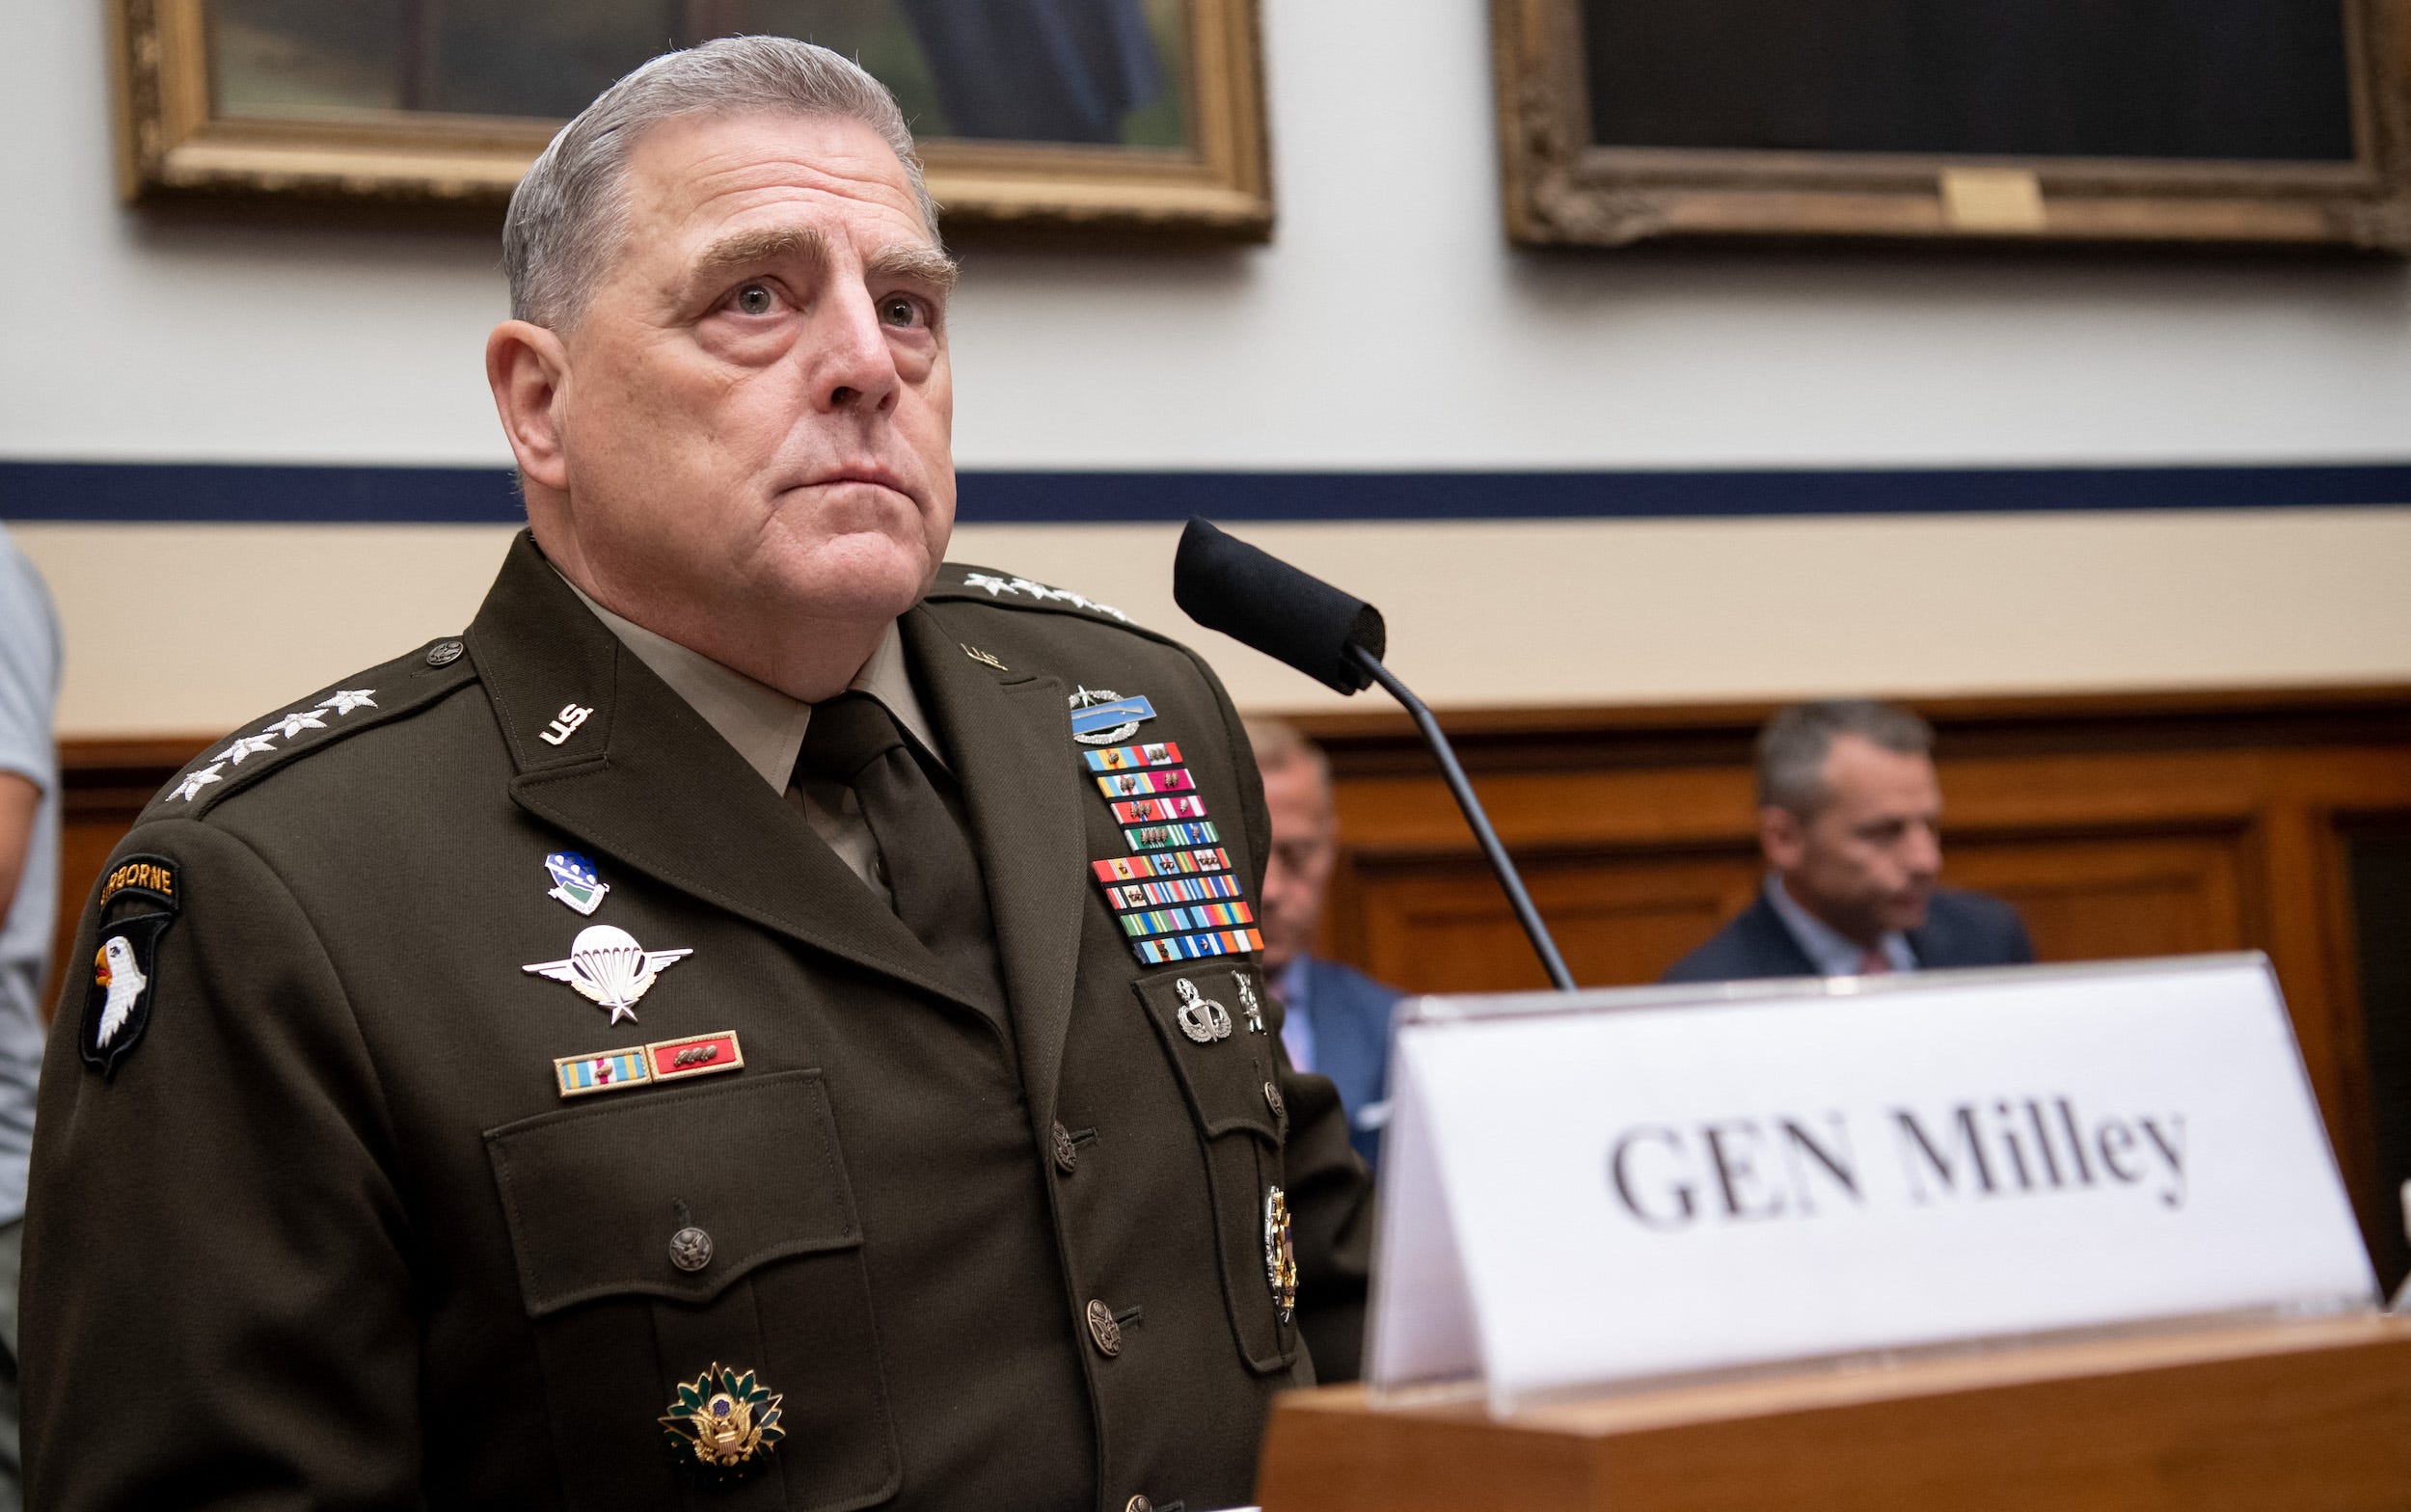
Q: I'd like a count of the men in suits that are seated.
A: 2